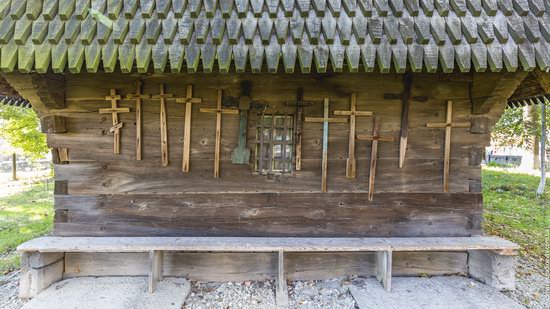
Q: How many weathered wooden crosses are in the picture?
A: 12